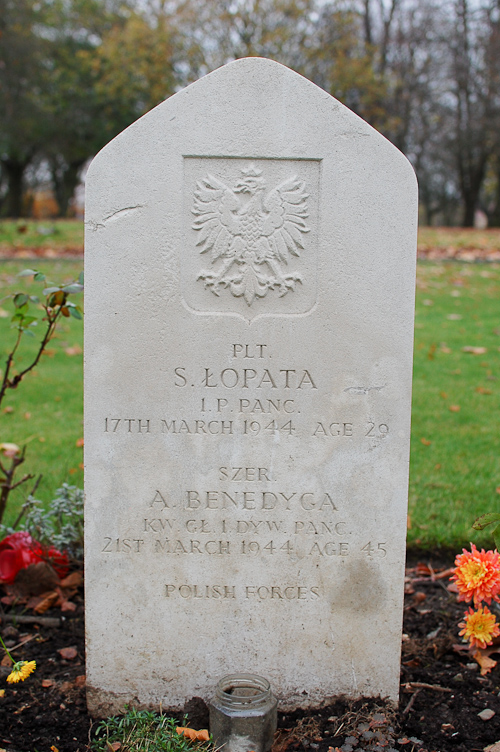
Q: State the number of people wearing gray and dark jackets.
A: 0